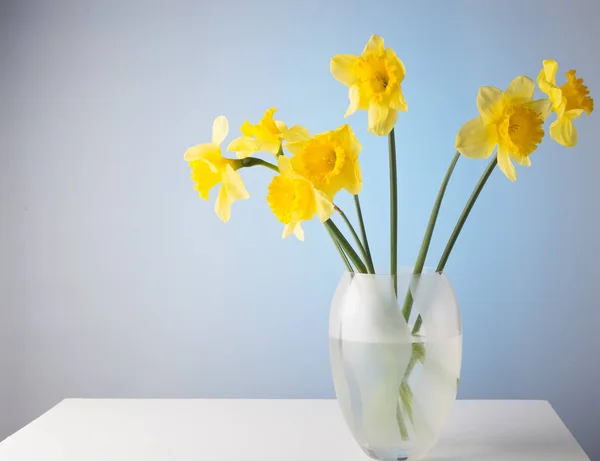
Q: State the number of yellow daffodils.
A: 7